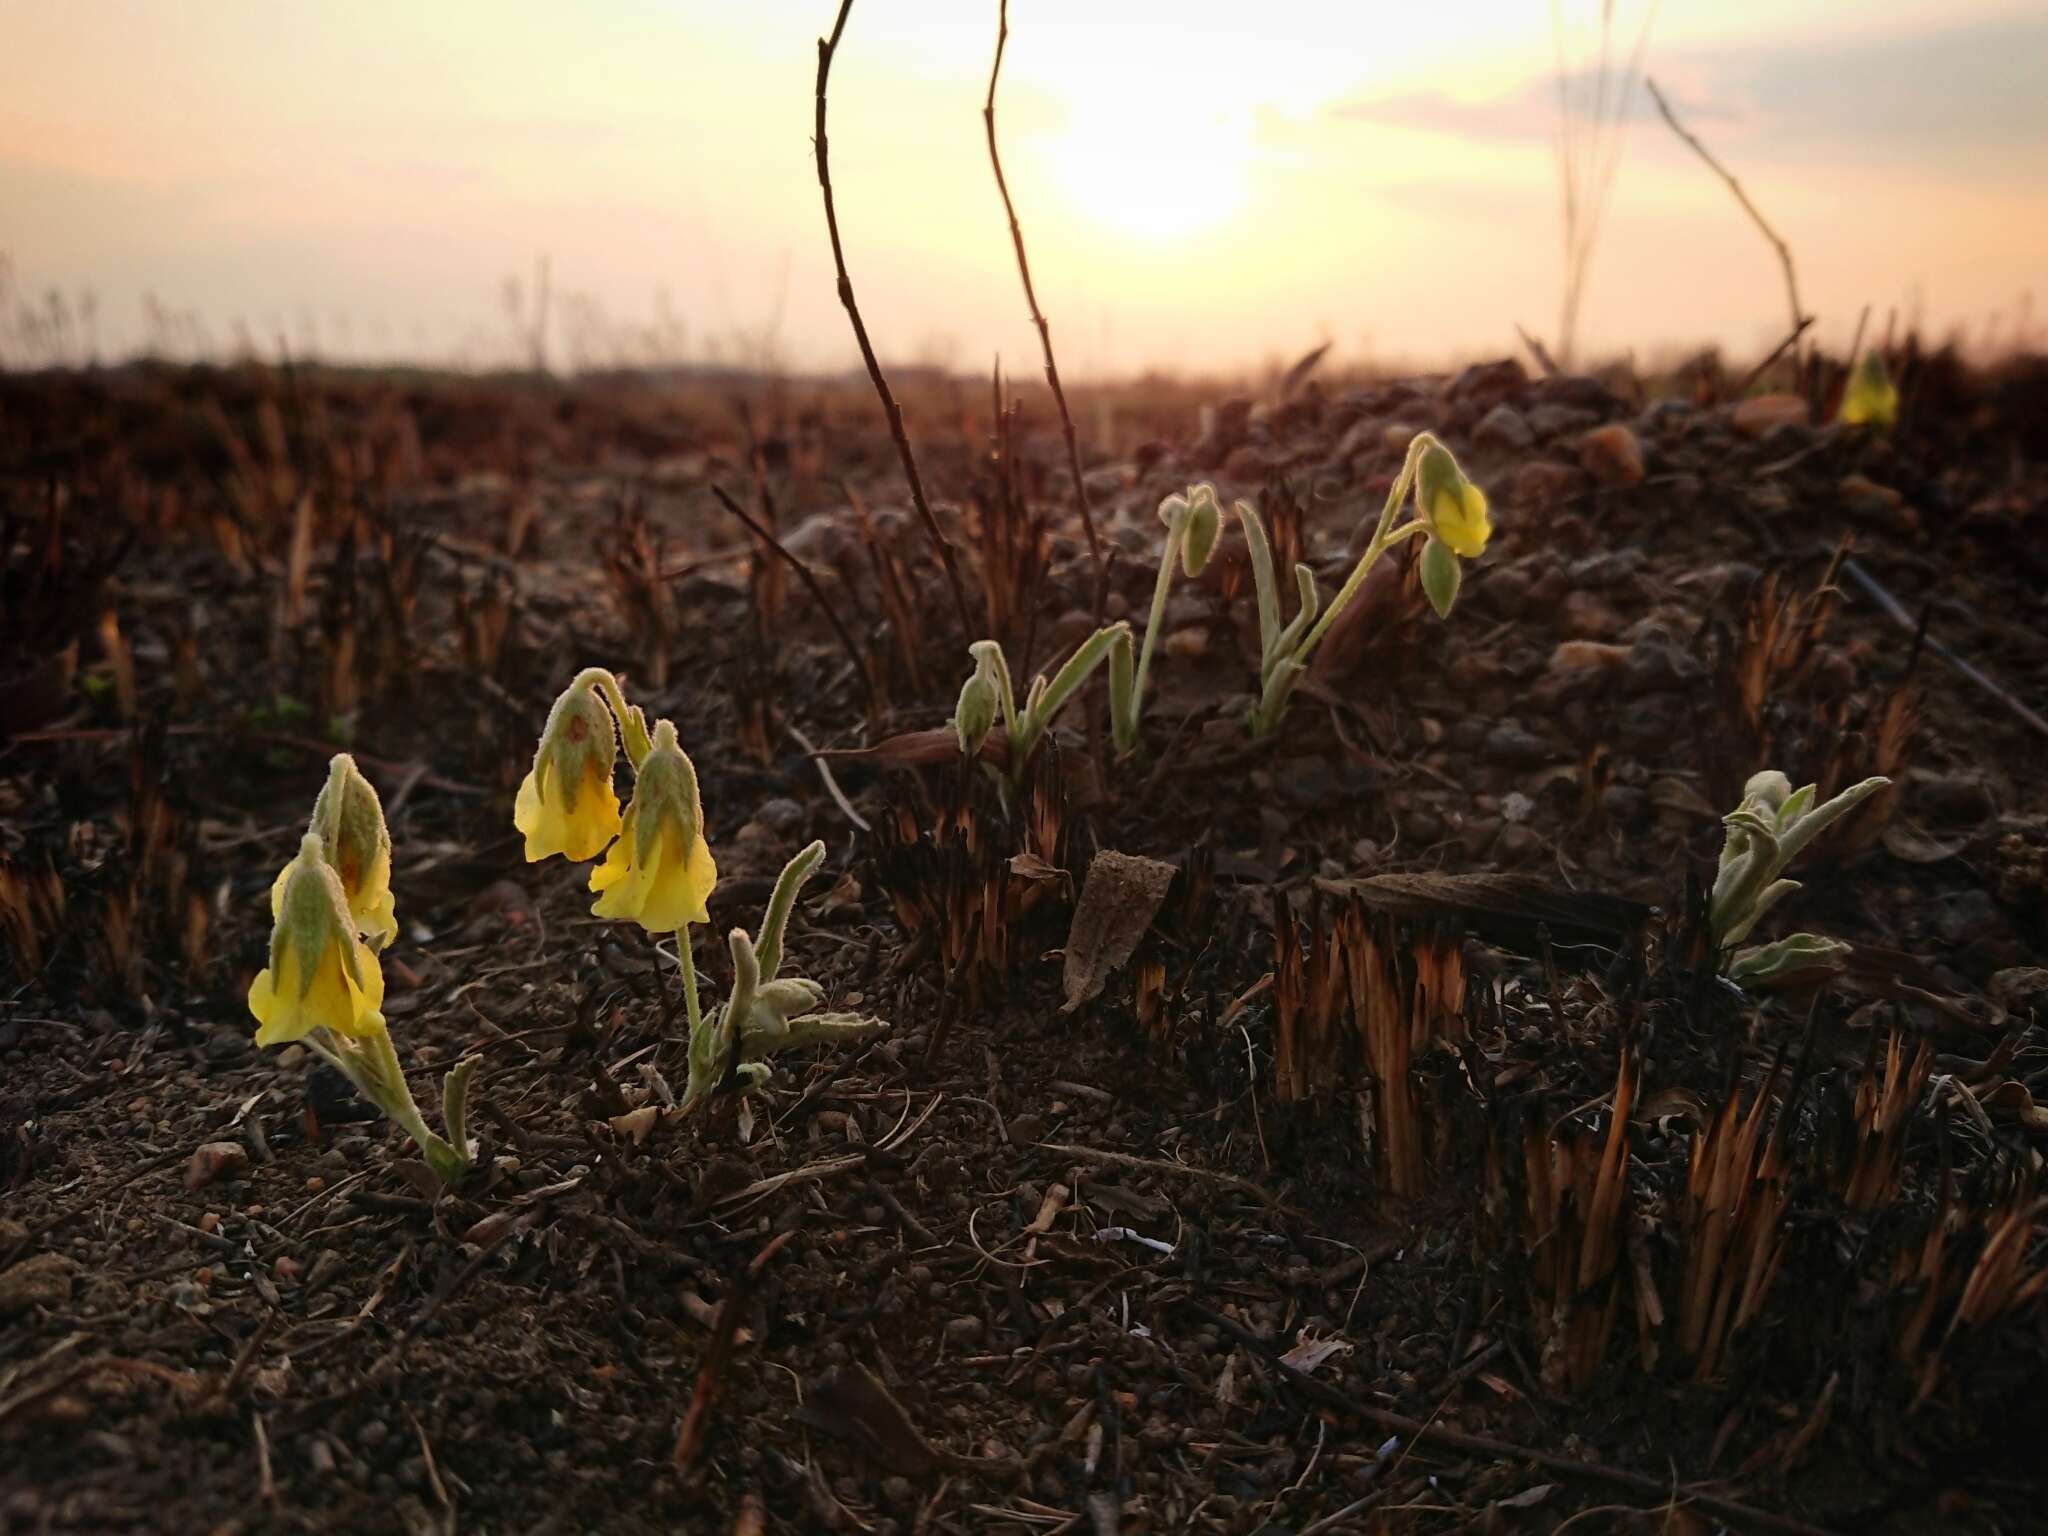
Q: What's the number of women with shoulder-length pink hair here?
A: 0